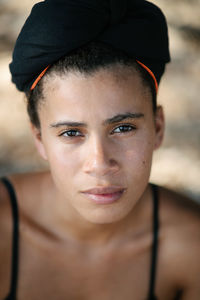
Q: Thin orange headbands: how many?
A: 1